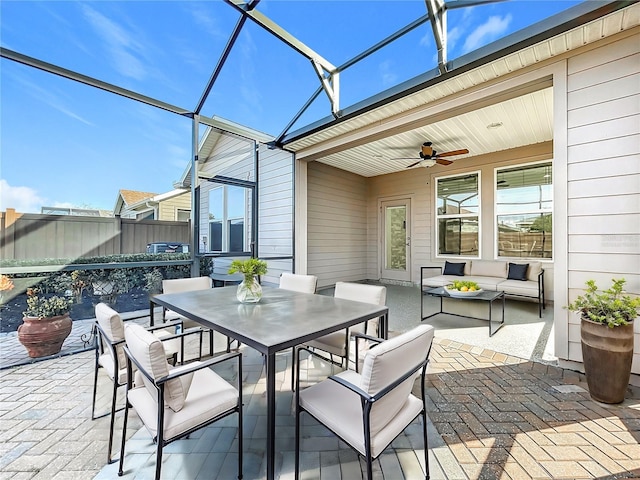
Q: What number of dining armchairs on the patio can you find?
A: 6